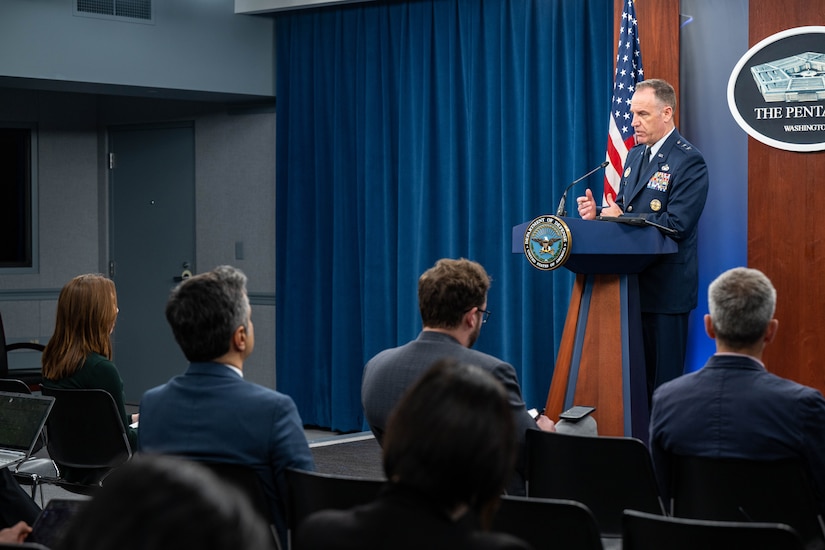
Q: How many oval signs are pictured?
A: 1